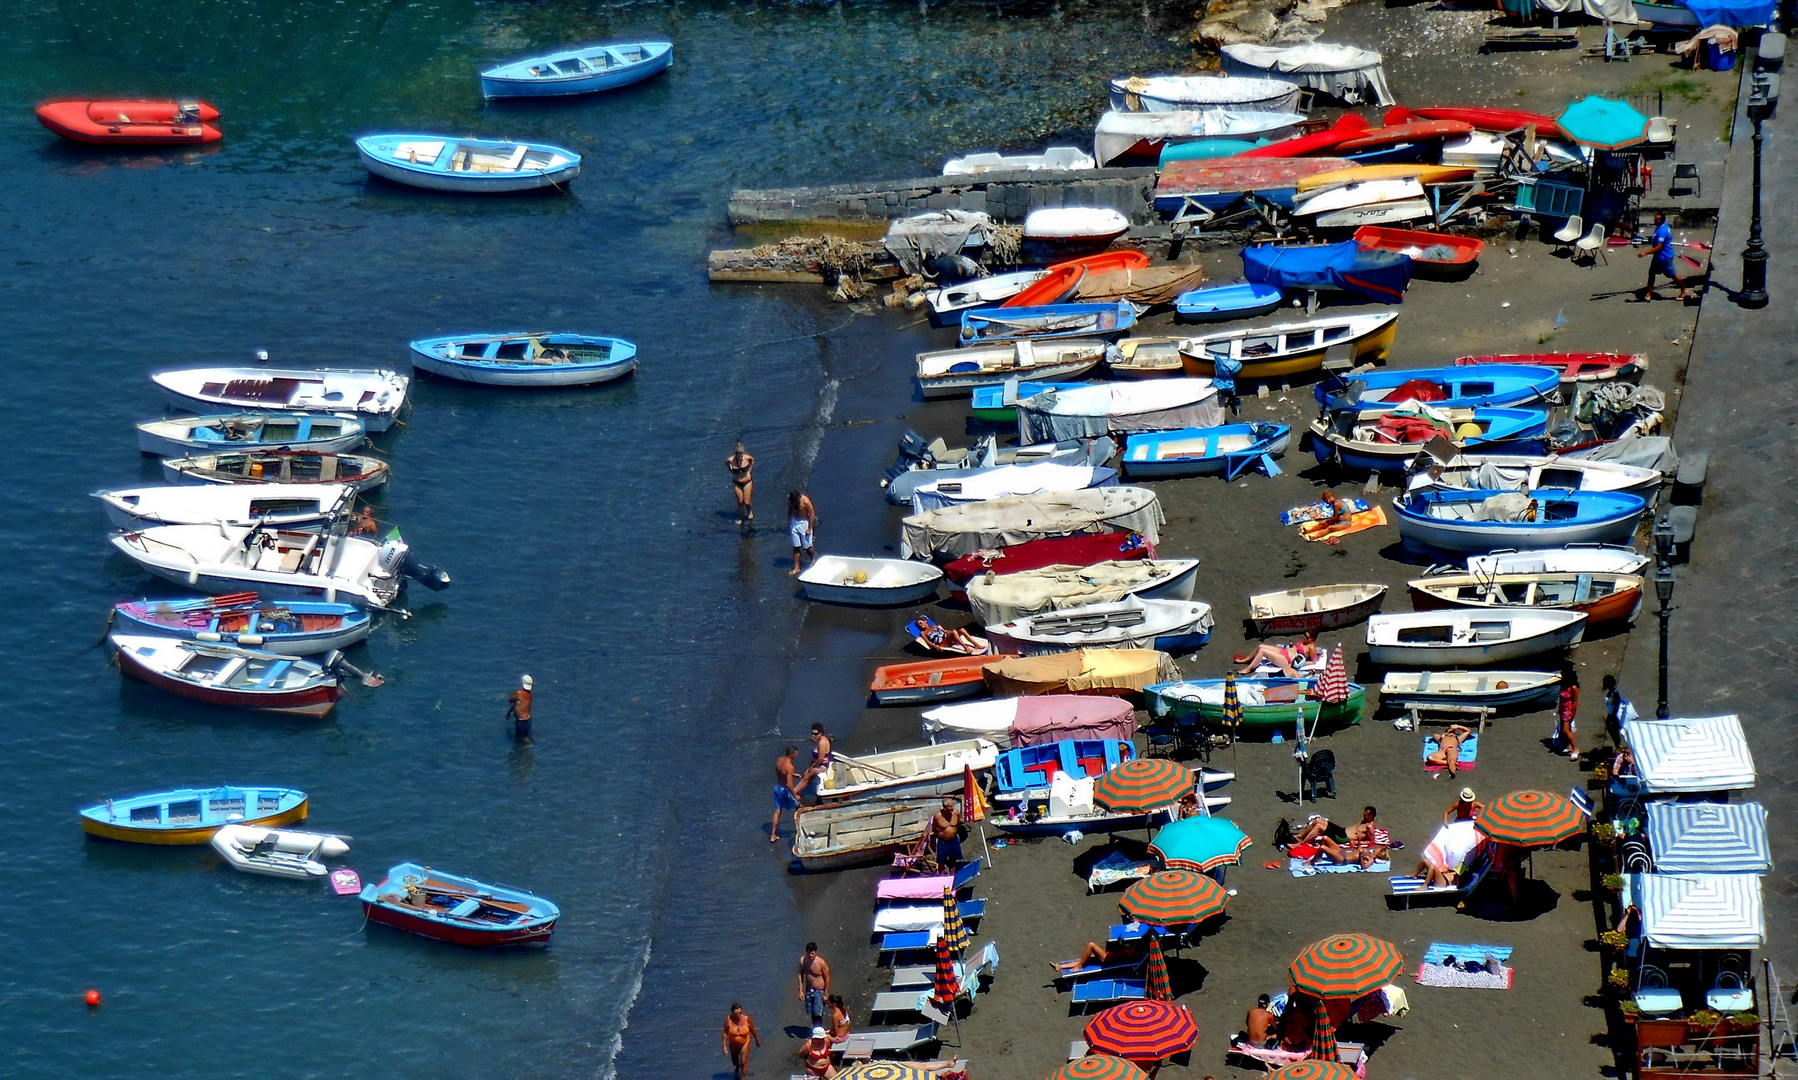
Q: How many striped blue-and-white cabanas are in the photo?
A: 3